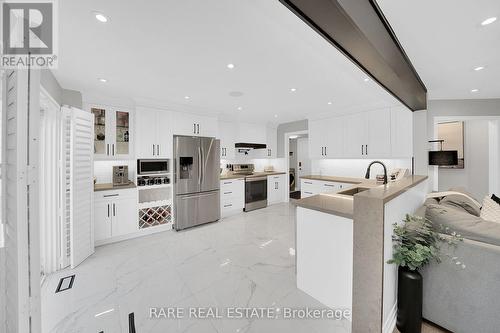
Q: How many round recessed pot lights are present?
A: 12